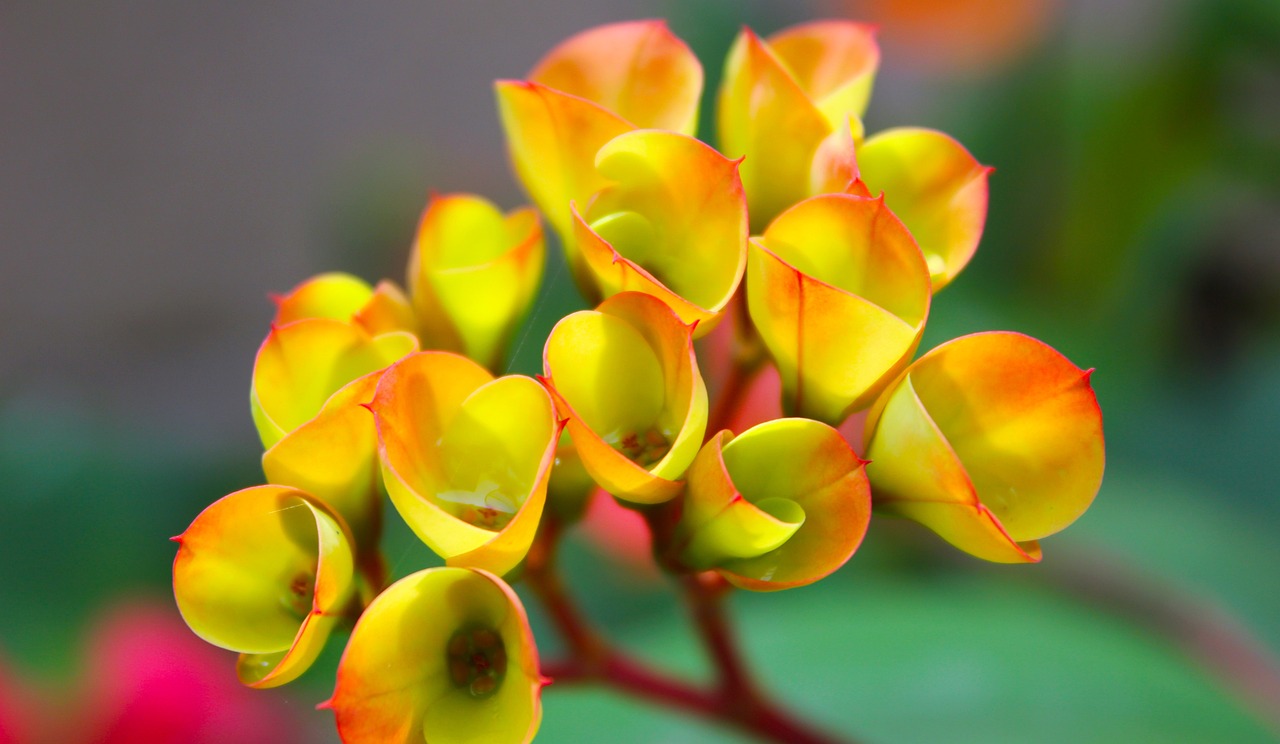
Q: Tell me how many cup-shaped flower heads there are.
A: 14